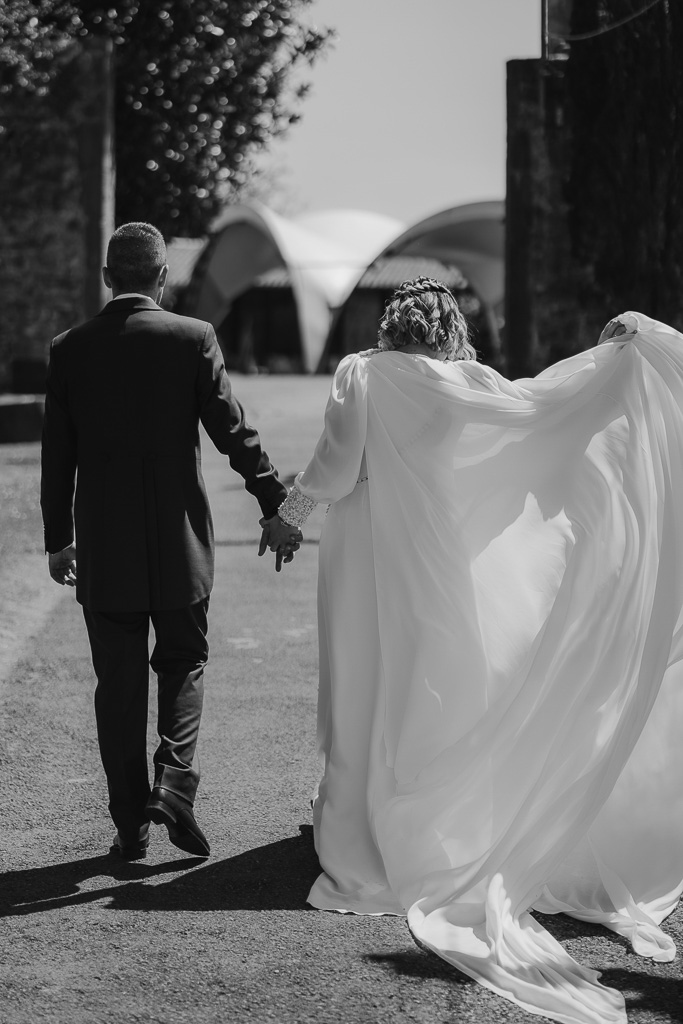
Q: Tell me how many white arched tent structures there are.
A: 2